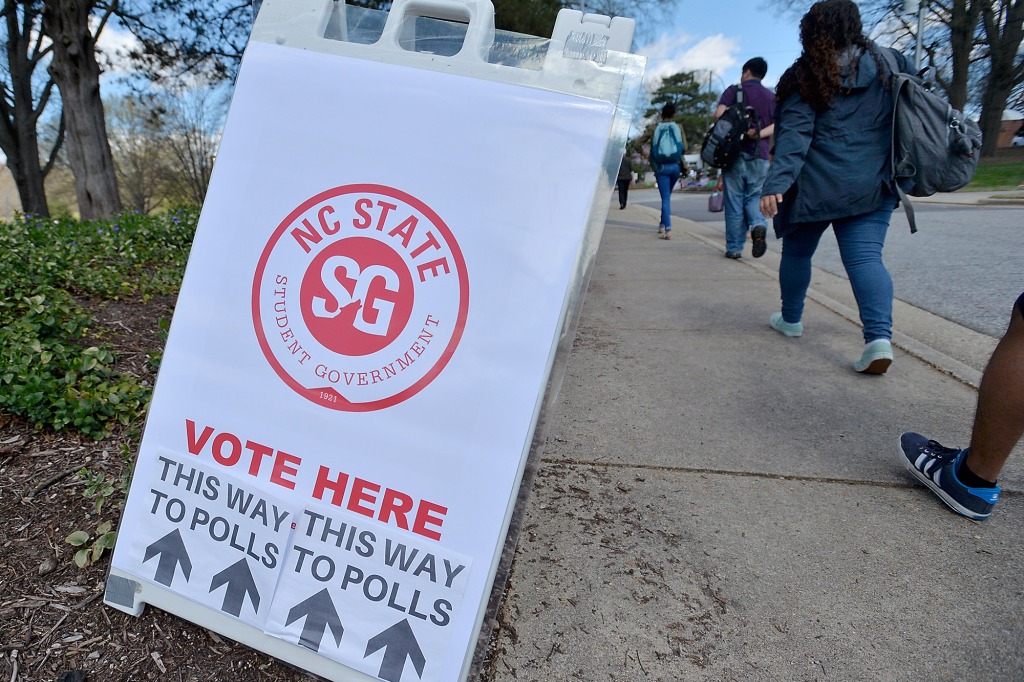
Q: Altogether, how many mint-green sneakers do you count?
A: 2